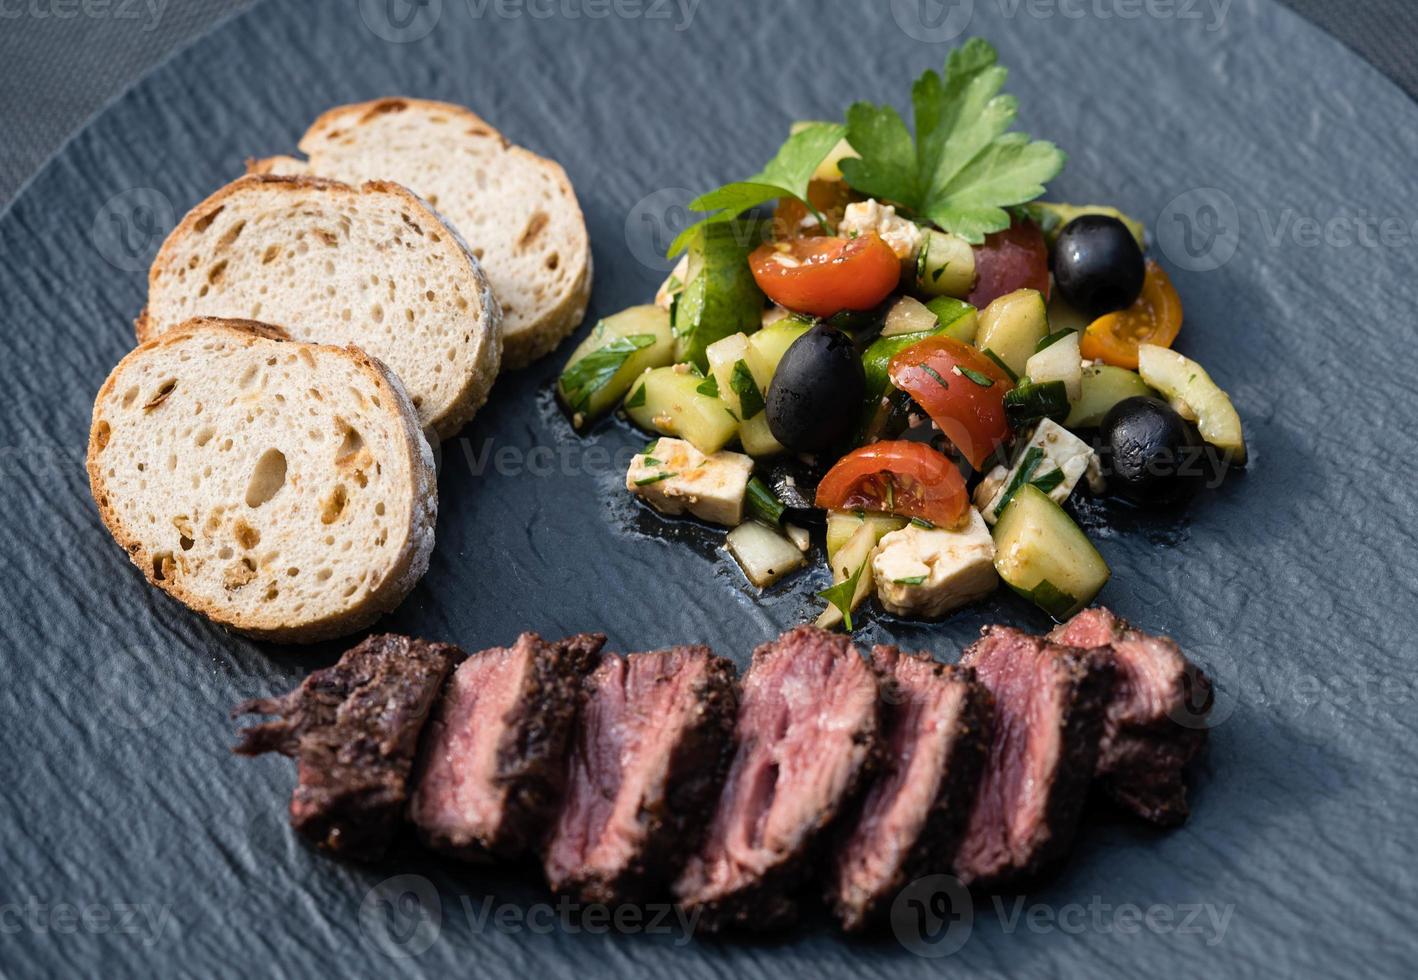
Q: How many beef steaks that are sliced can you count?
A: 7